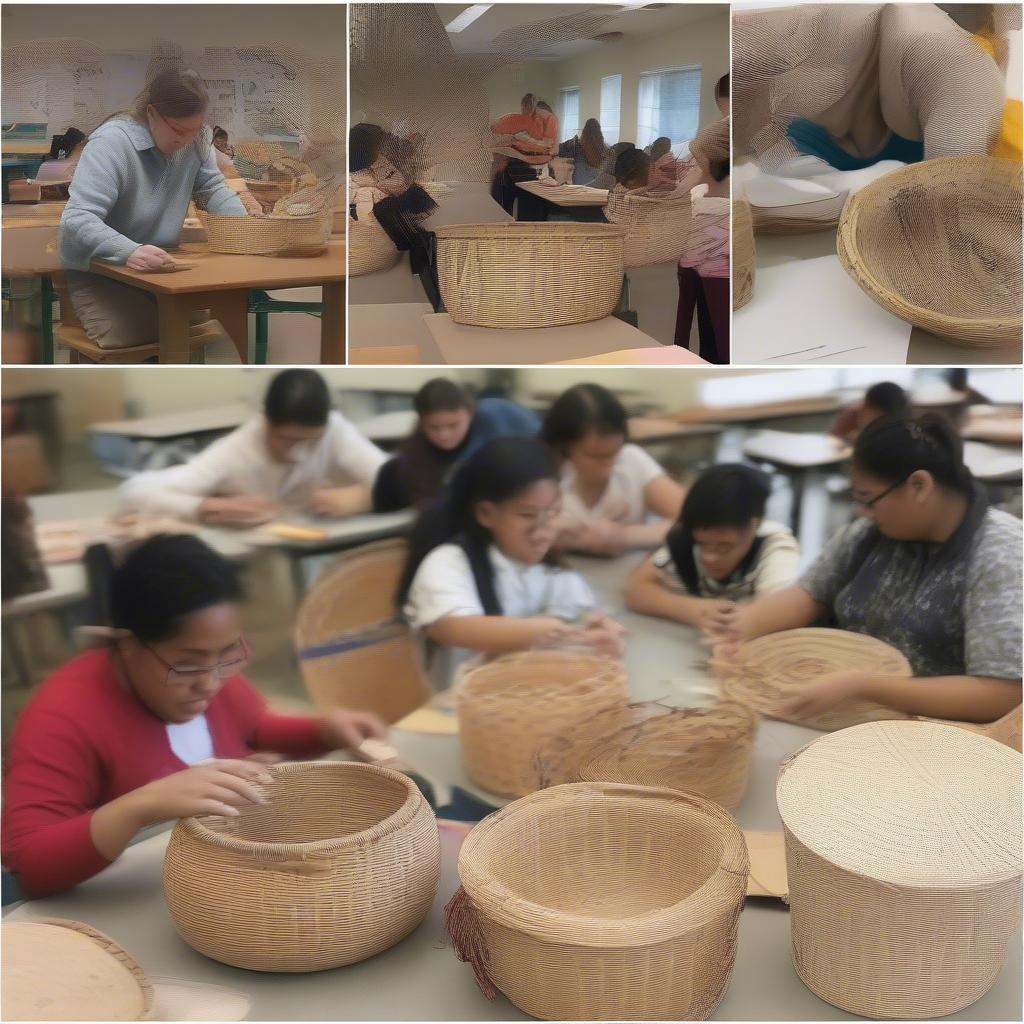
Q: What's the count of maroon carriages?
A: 0